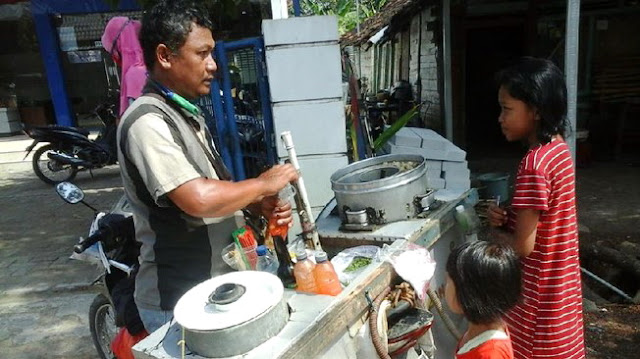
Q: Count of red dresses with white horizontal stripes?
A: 1